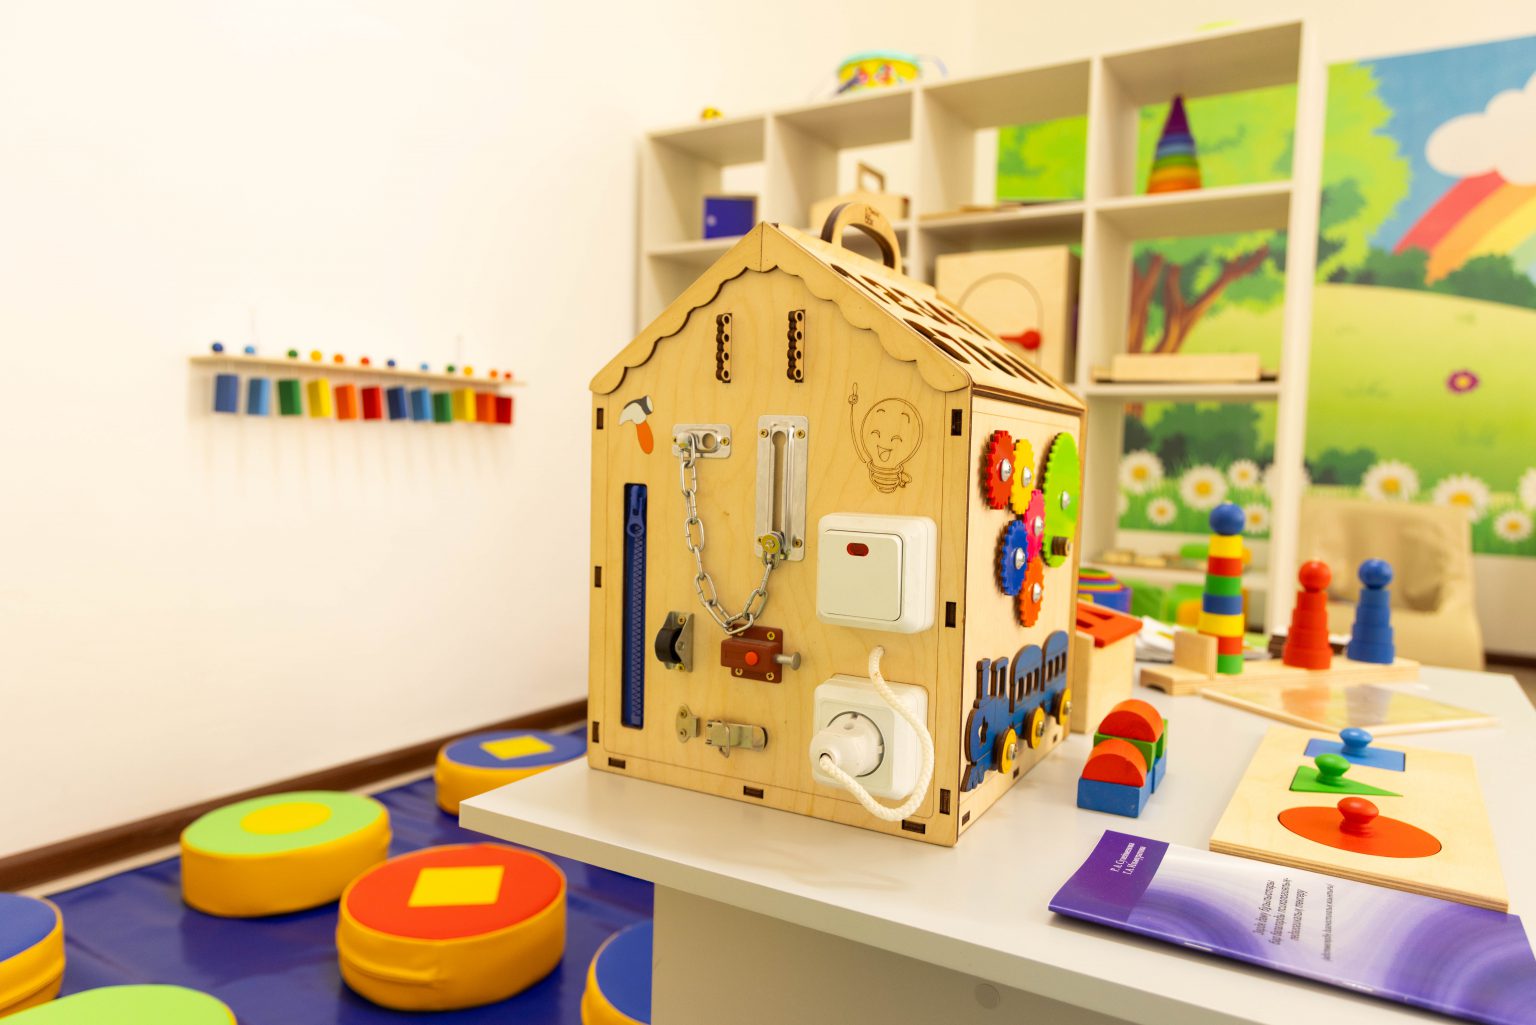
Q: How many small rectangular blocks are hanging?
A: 12